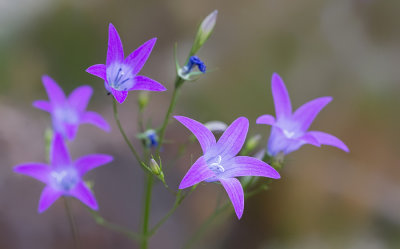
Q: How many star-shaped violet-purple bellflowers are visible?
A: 5